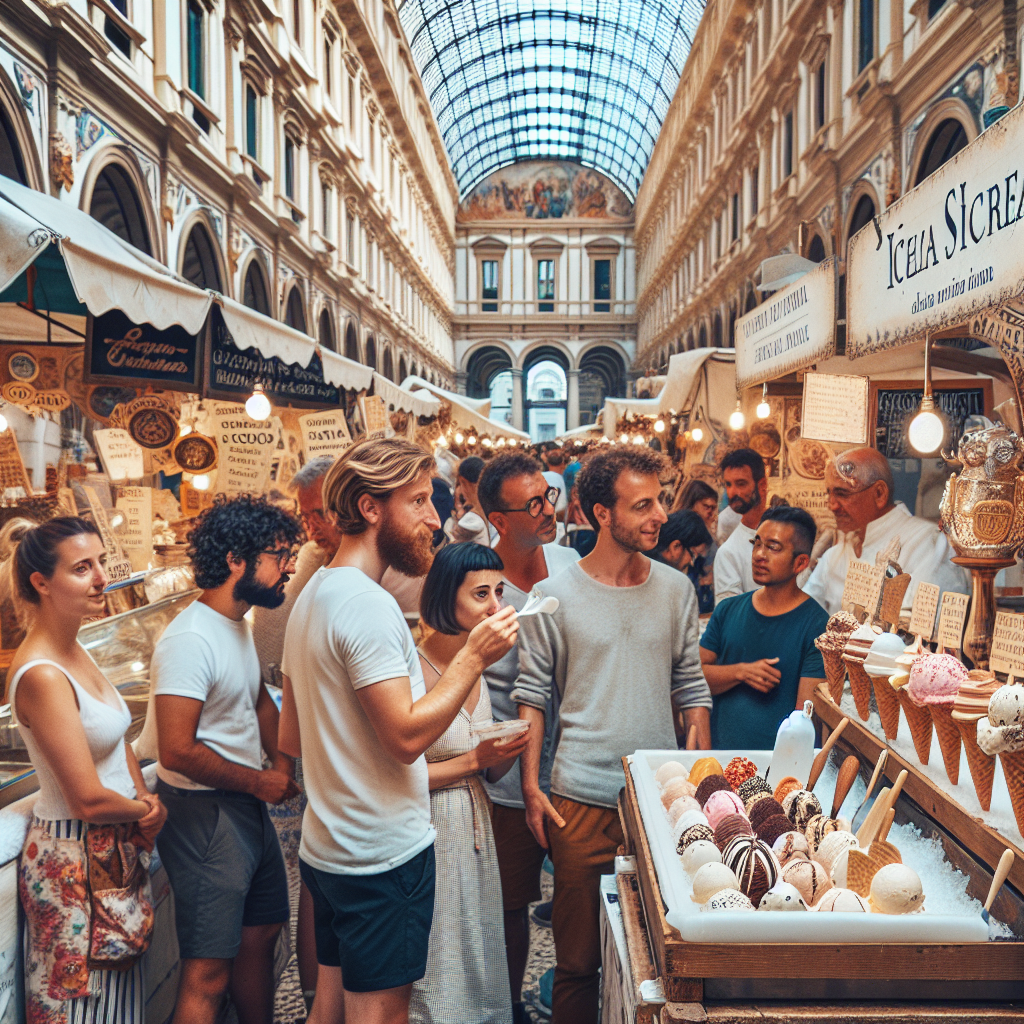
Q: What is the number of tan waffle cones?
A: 7